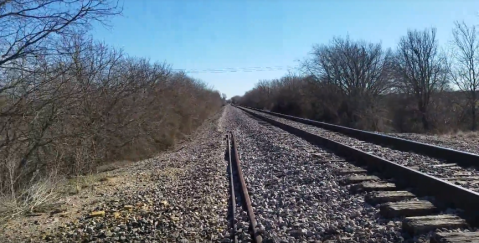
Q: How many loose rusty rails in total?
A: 2